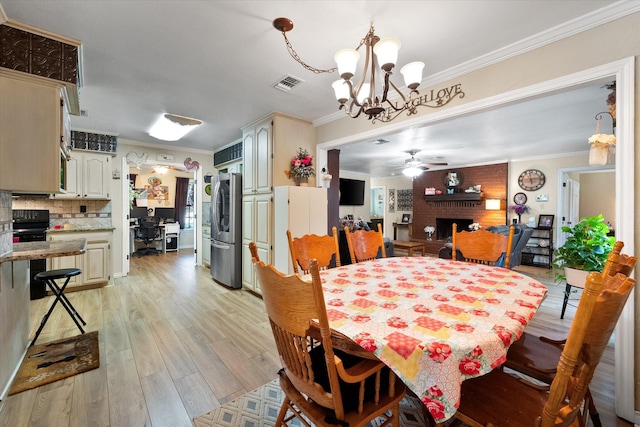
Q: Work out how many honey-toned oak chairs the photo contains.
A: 6